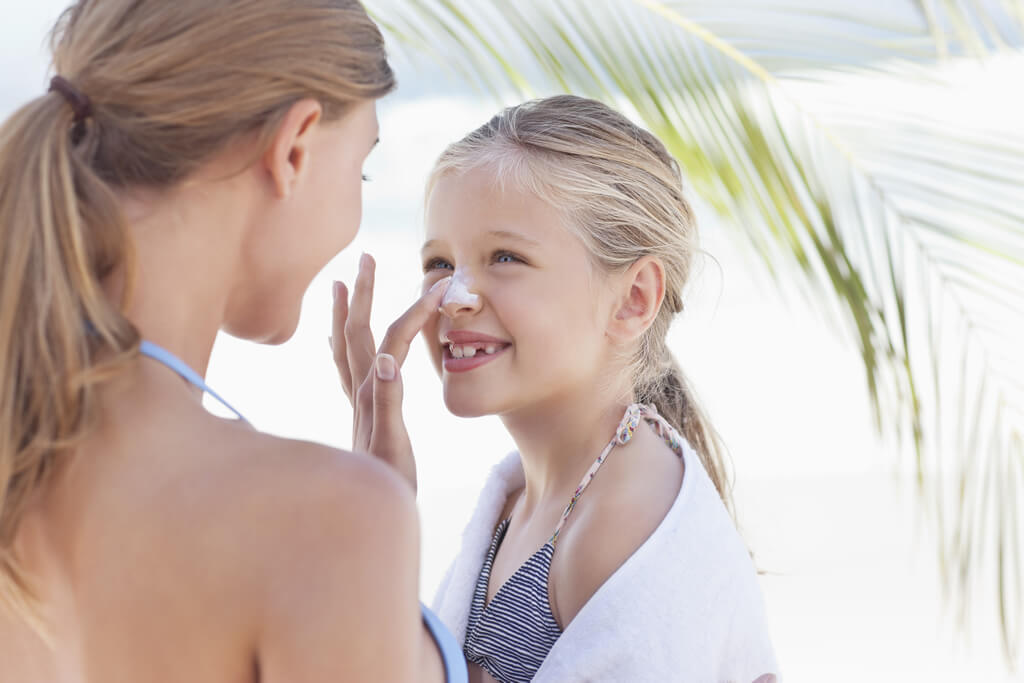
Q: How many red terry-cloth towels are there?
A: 0